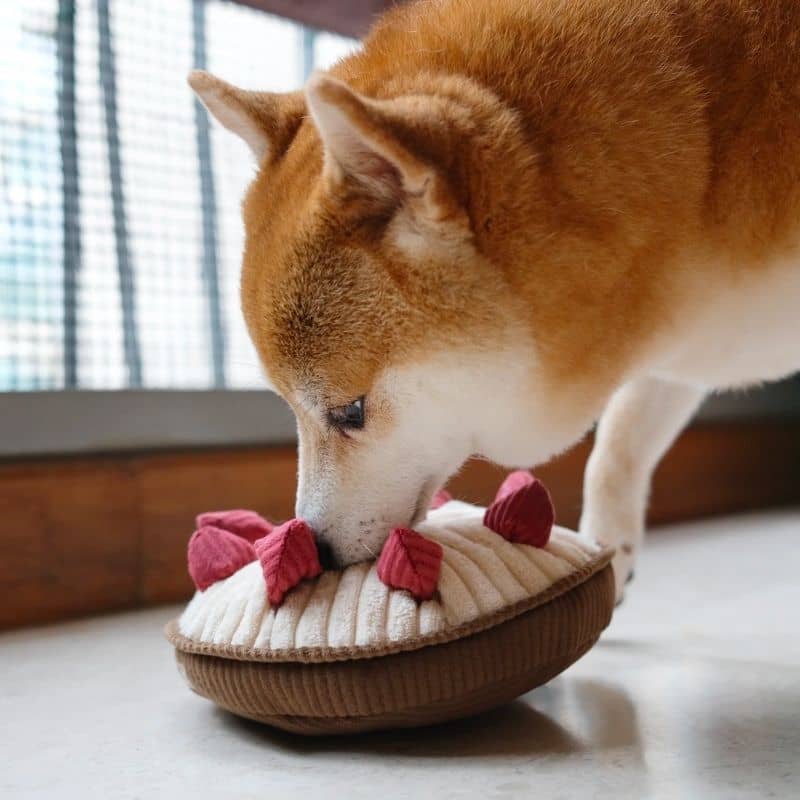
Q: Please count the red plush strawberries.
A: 6